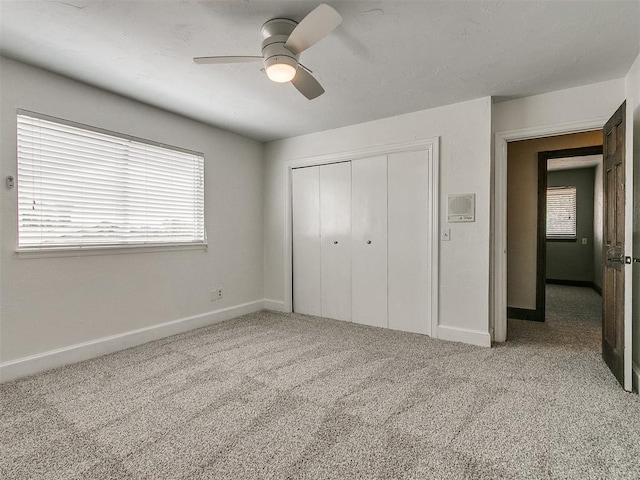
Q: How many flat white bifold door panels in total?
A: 4